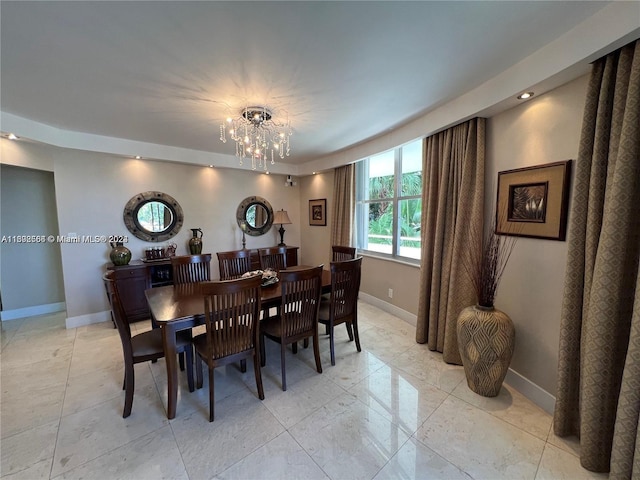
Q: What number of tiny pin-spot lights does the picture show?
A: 6